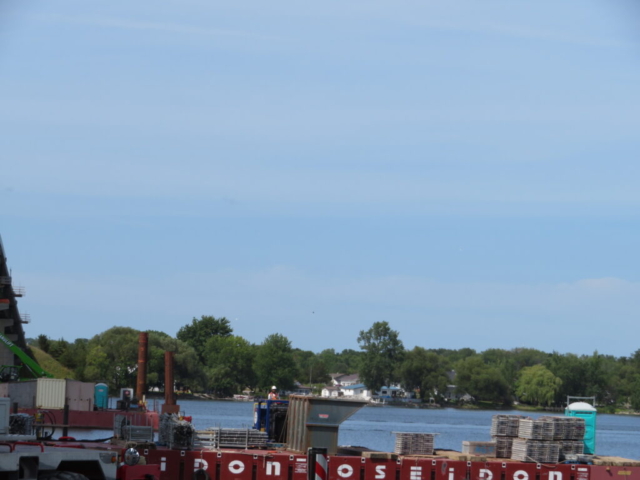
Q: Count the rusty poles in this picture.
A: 2